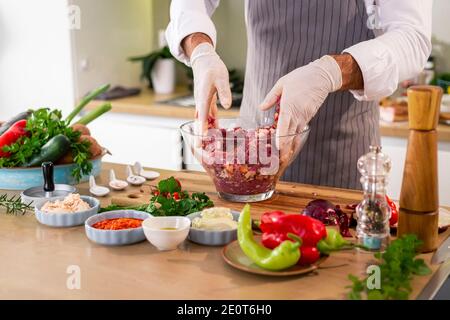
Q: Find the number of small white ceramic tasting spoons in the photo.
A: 4